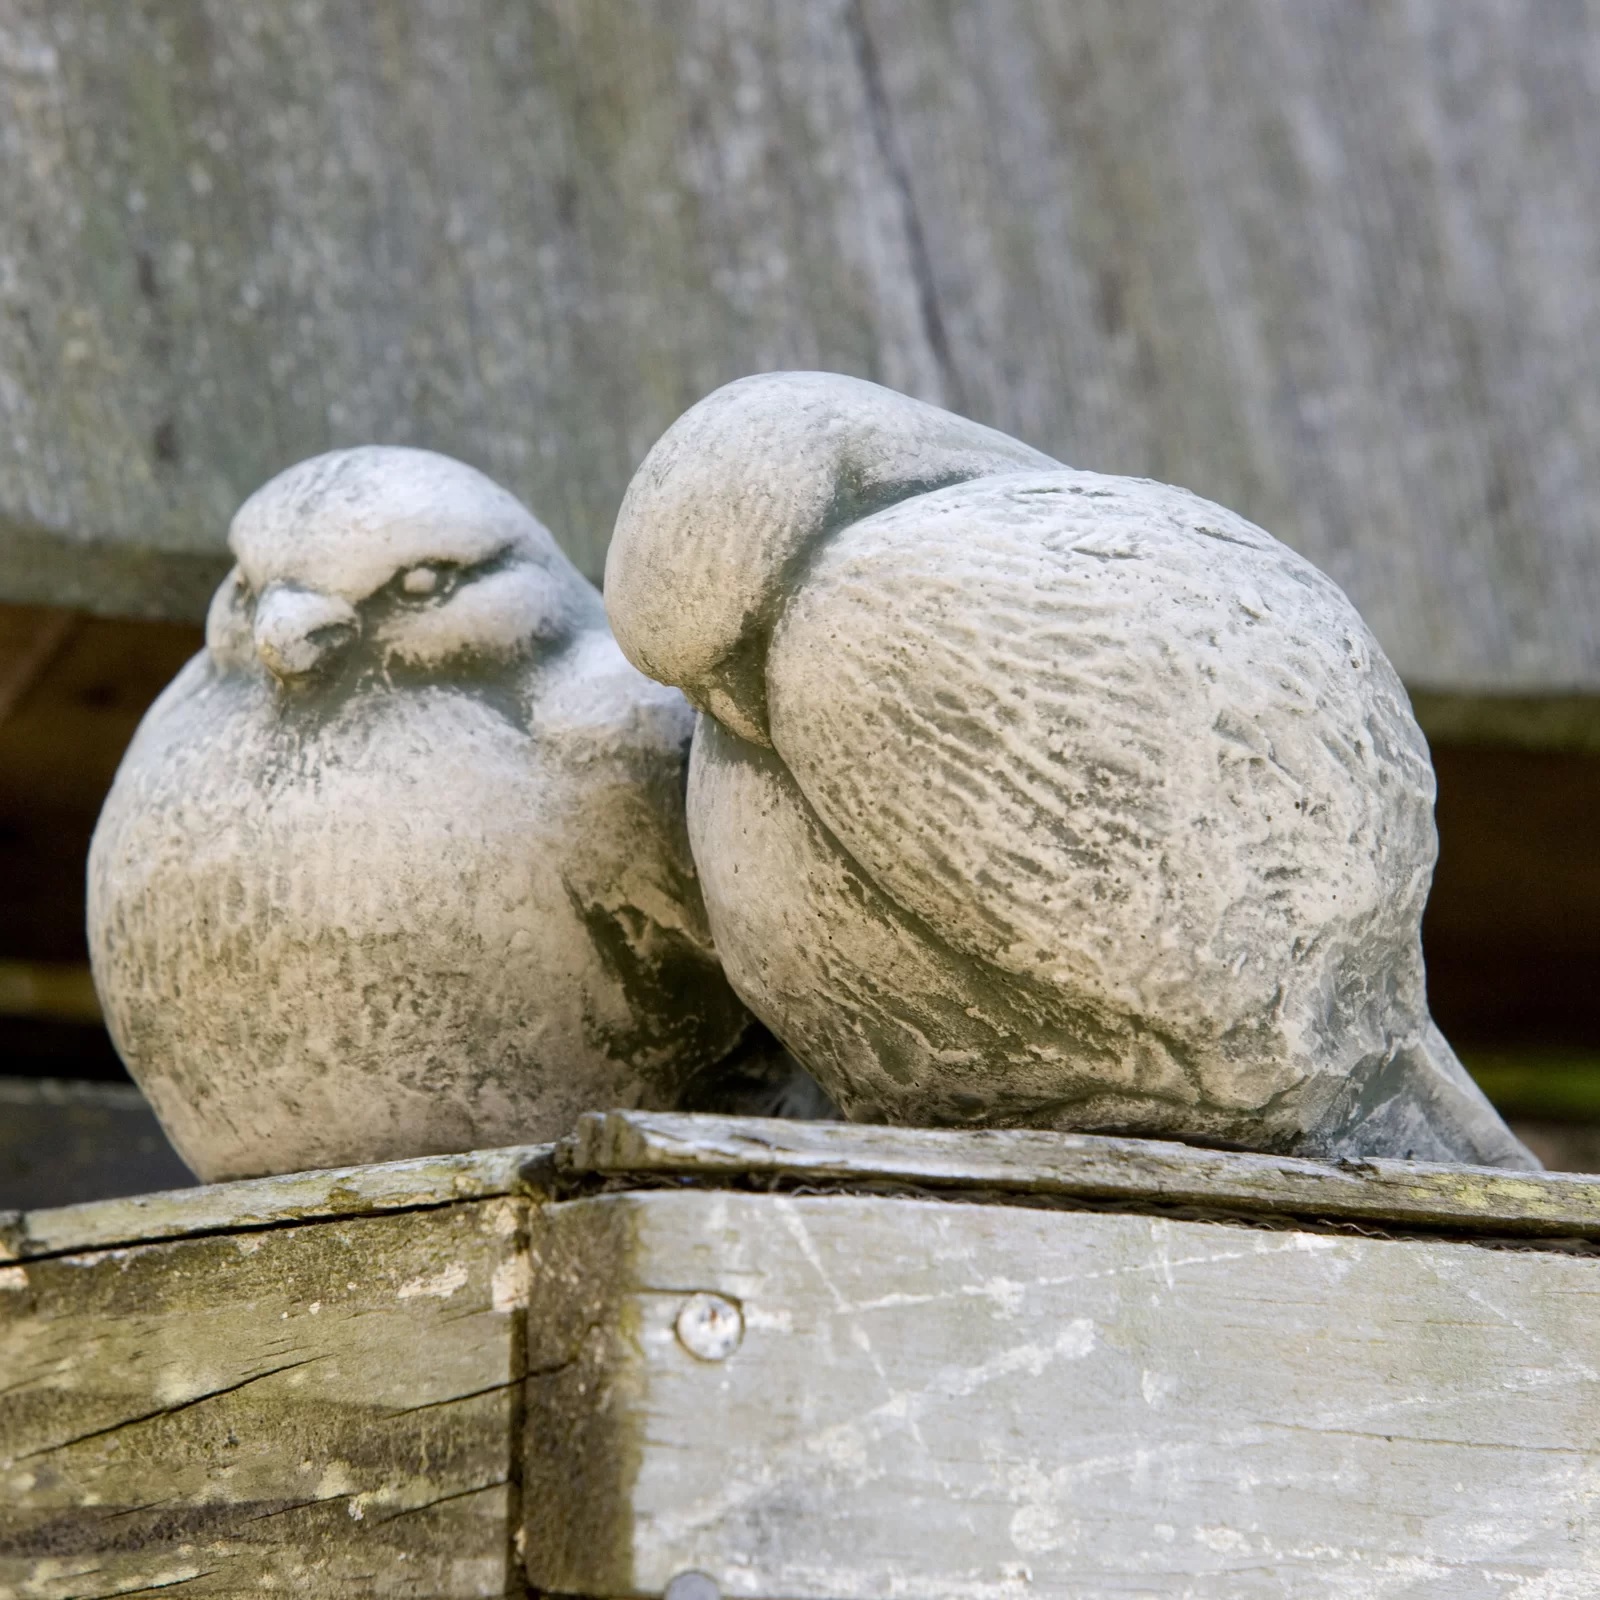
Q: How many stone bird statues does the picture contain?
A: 2